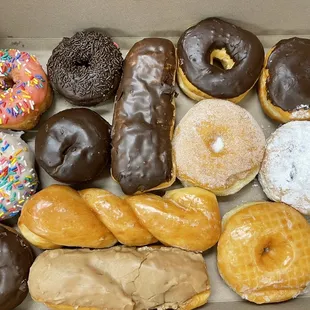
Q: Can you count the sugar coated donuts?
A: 2